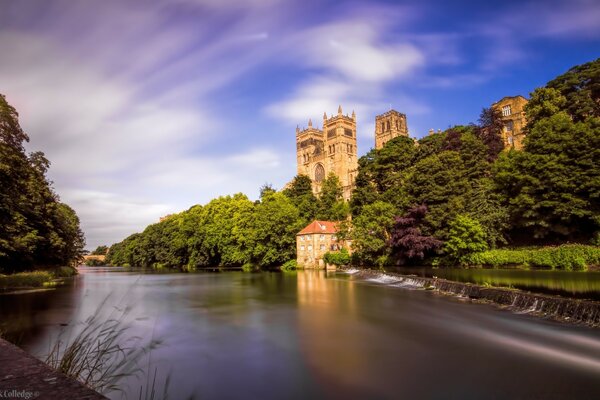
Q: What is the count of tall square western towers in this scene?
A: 2